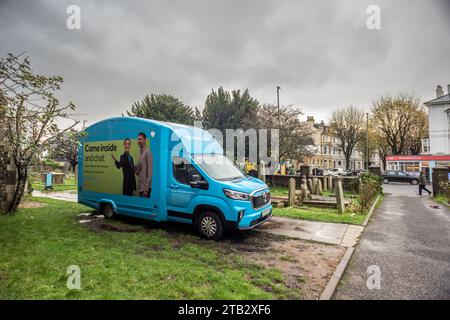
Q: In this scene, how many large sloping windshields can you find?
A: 1